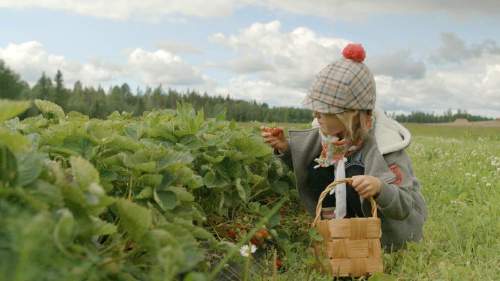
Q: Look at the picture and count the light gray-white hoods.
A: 1